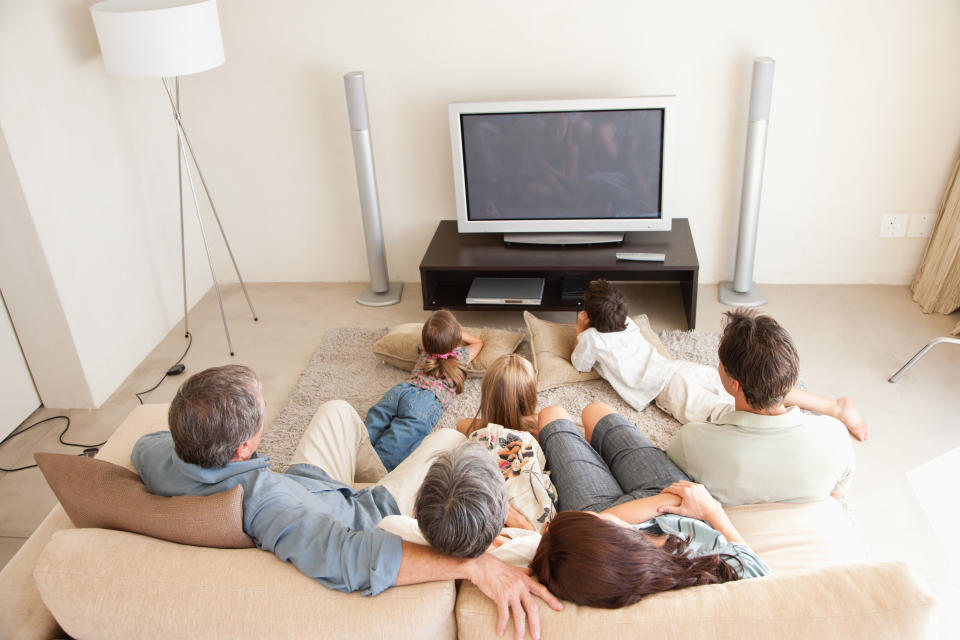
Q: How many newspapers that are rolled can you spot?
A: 0